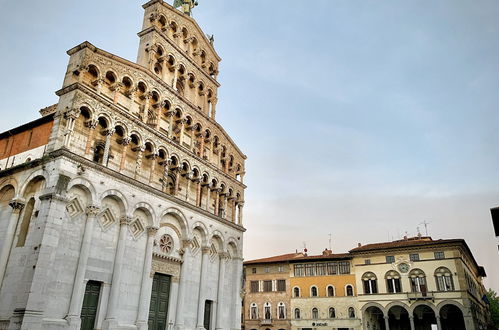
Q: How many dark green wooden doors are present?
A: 3